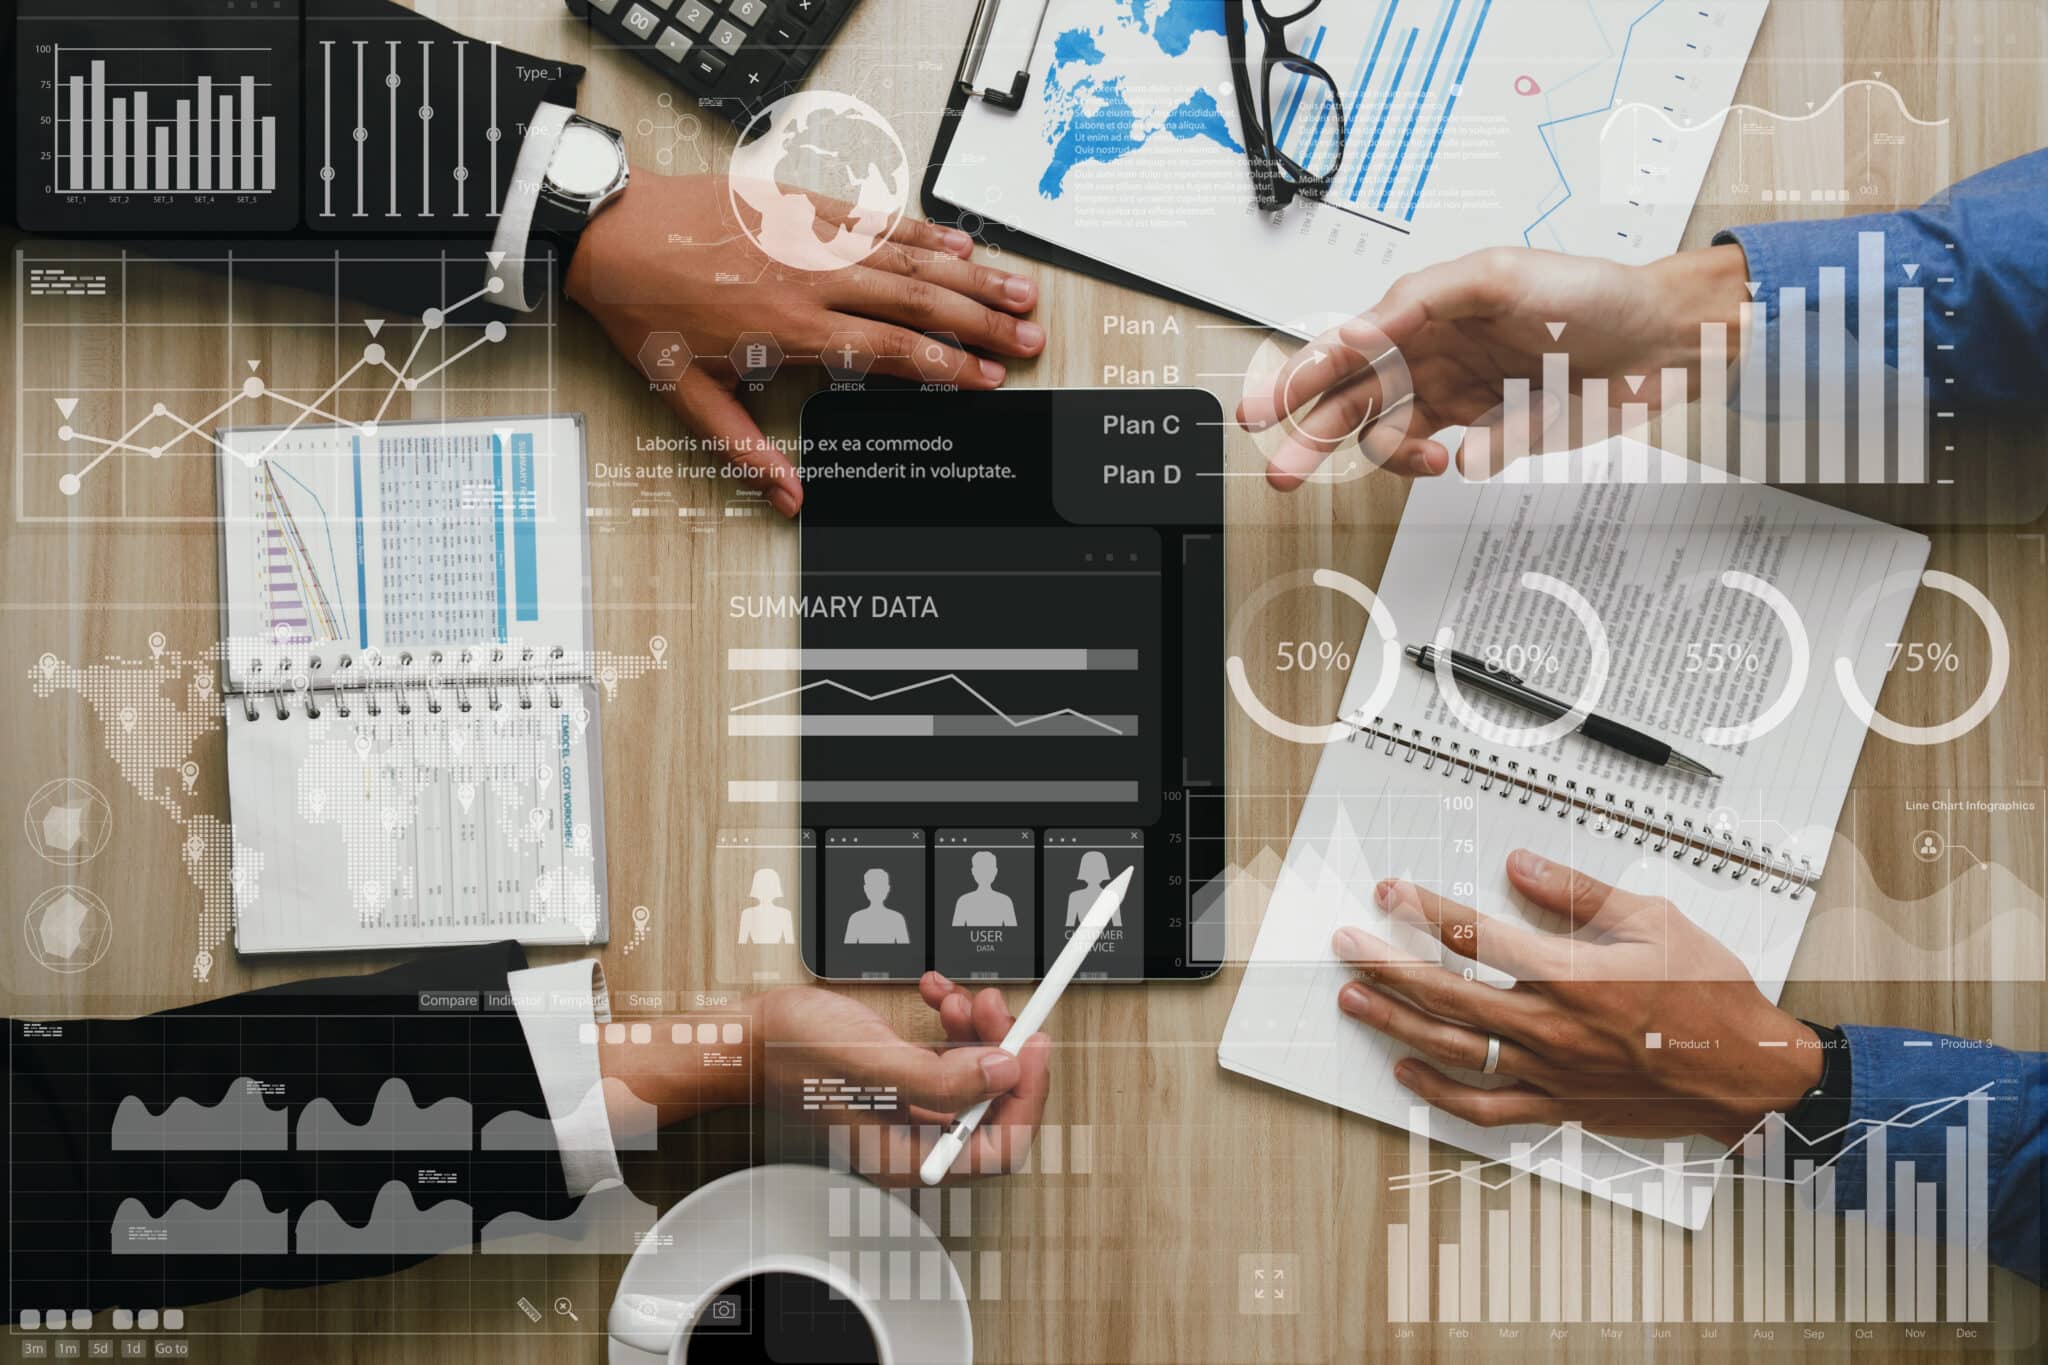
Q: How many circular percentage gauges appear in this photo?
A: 4